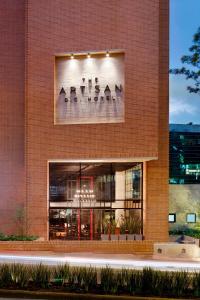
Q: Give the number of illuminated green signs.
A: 0